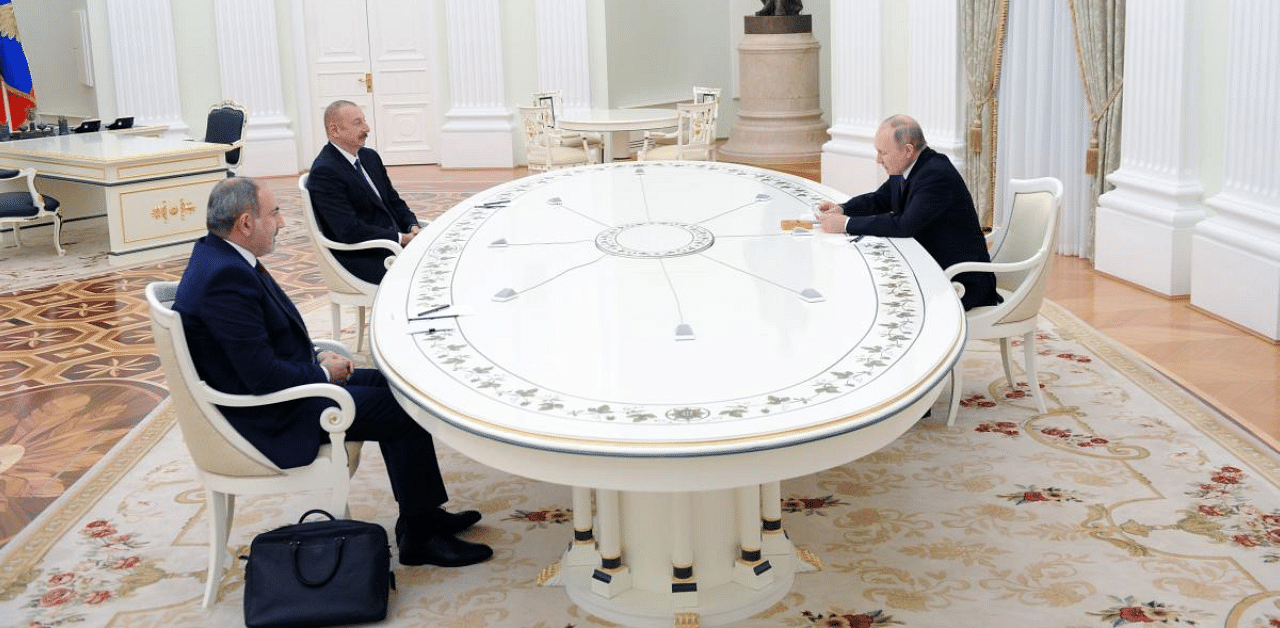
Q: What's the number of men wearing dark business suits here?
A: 3